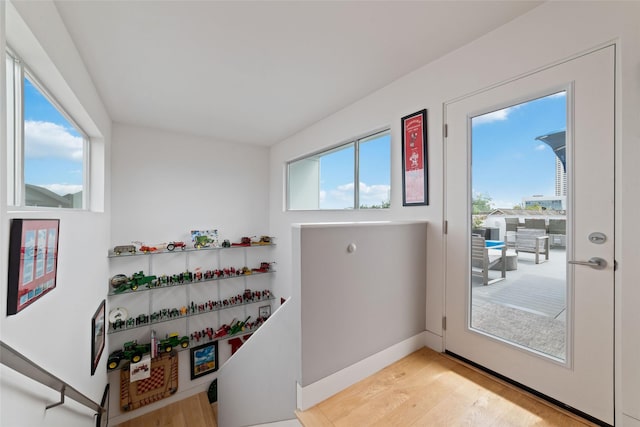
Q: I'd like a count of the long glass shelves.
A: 4